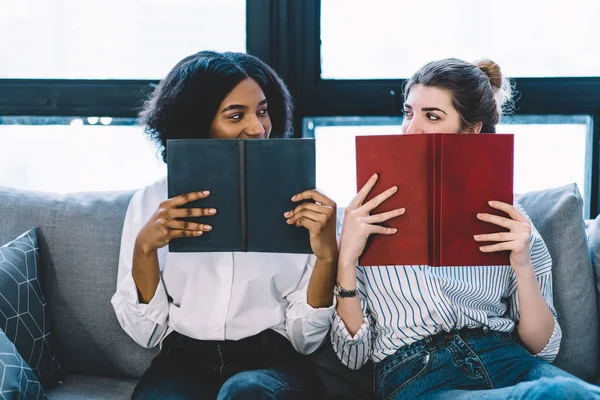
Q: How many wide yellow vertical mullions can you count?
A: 0